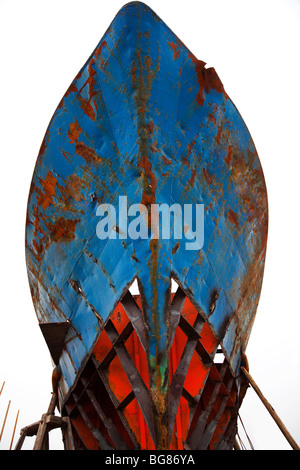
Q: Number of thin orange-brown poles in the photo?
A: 3